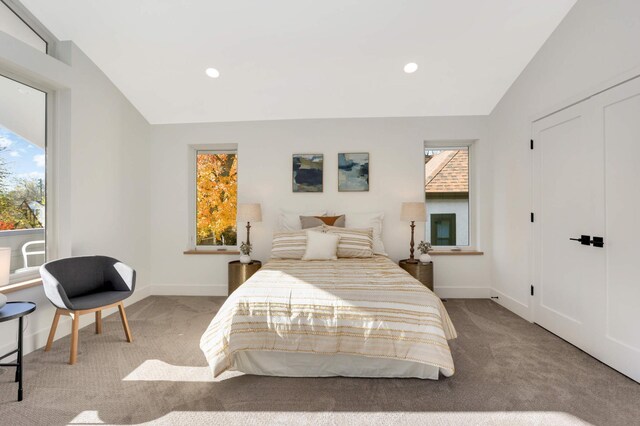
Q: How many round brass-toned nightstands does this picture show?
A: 2